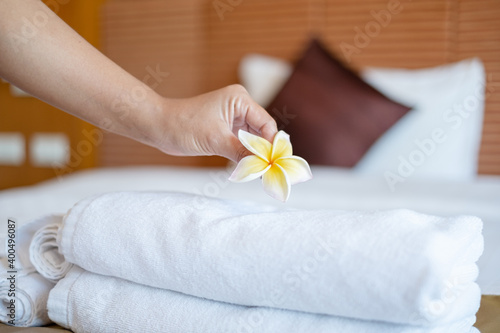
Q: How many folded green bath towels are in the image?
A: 0